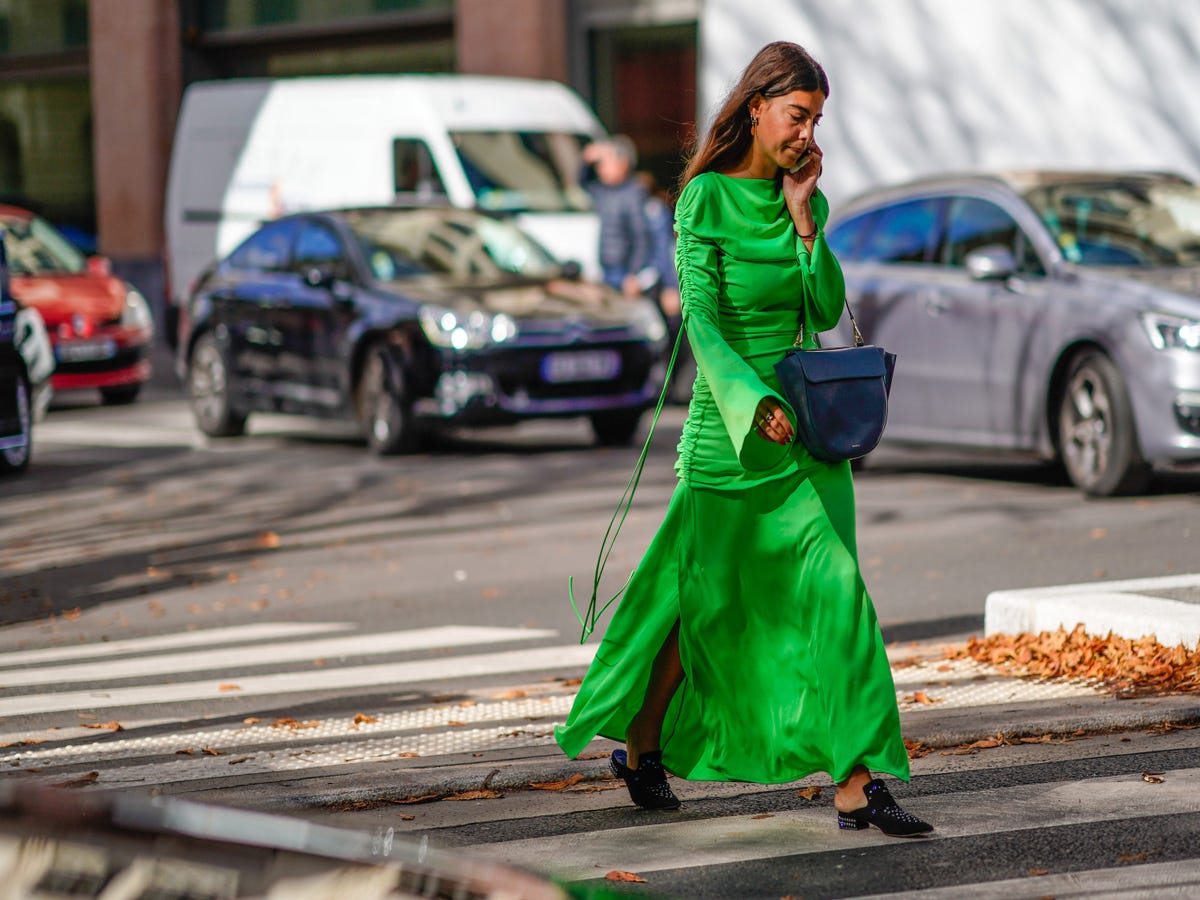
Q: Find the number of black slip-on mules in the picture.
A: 2